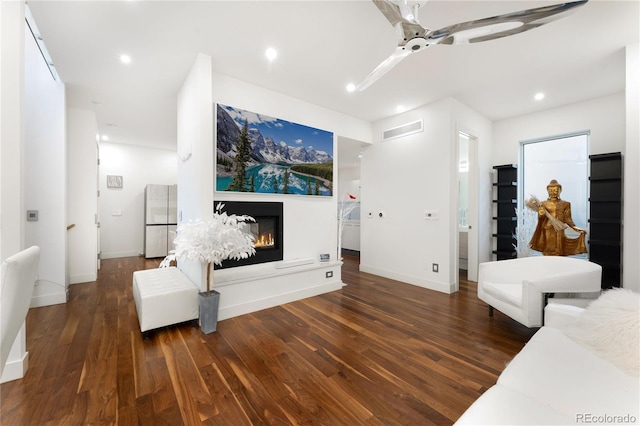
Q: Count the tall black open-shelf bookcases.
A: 2